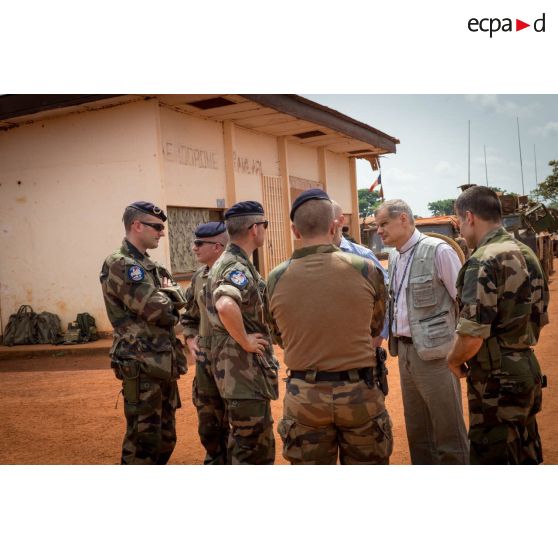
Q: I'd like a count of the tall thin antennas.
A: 4